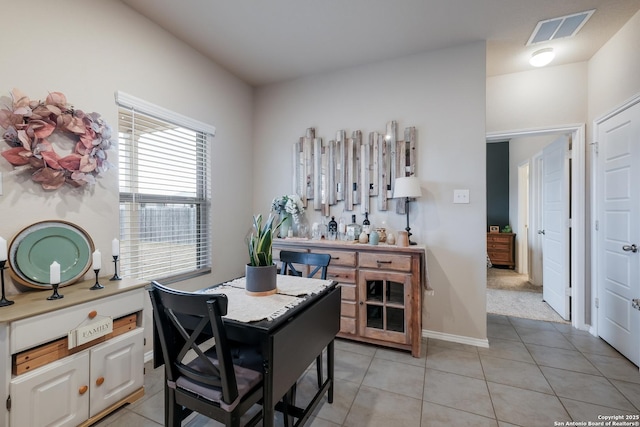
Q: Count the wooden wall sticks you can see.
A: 15